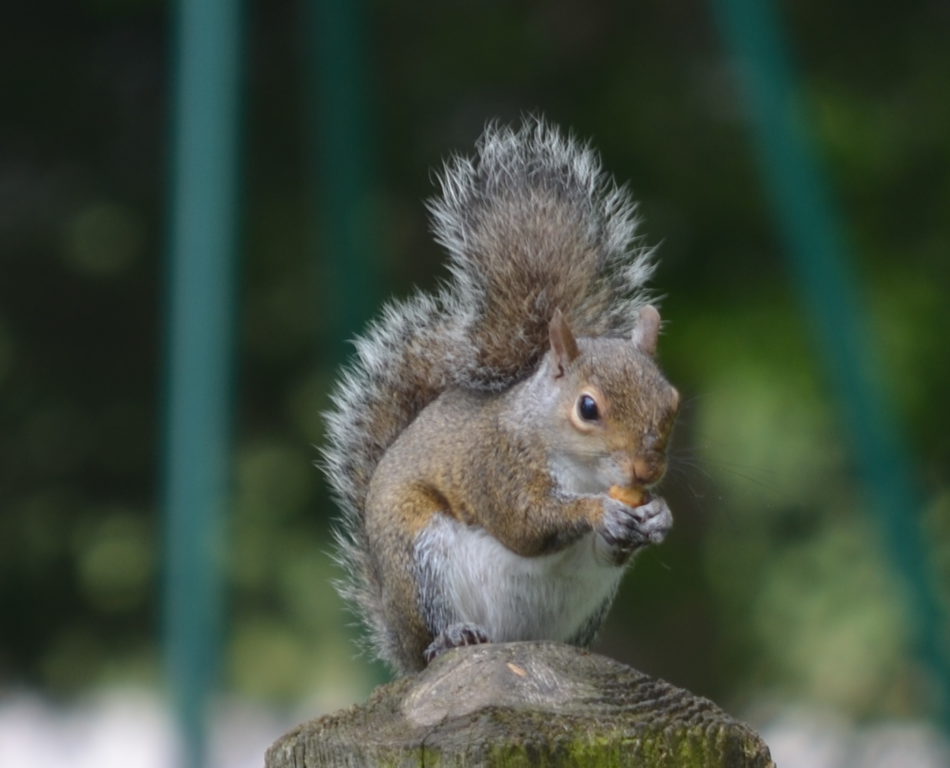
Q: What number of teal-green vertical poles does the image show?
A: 3